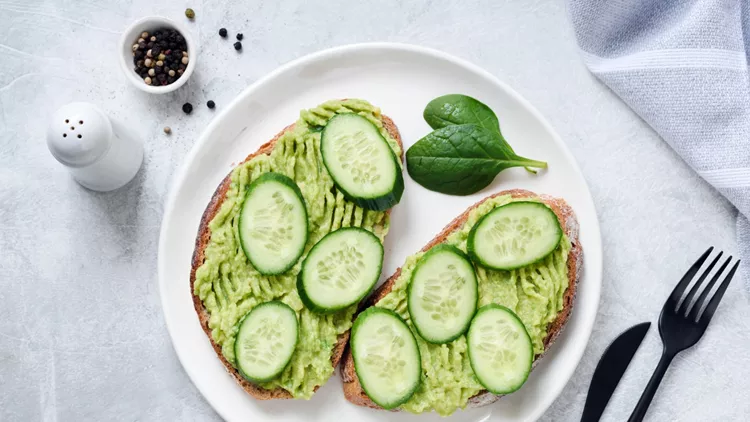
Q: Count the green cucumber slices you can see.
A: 8